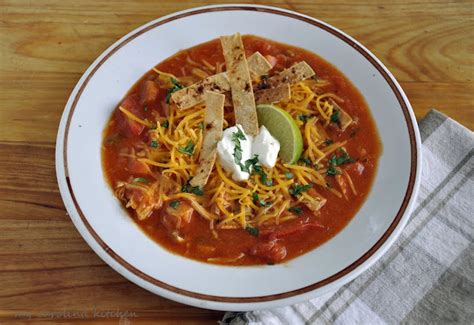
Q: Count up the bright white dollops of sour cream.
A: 1